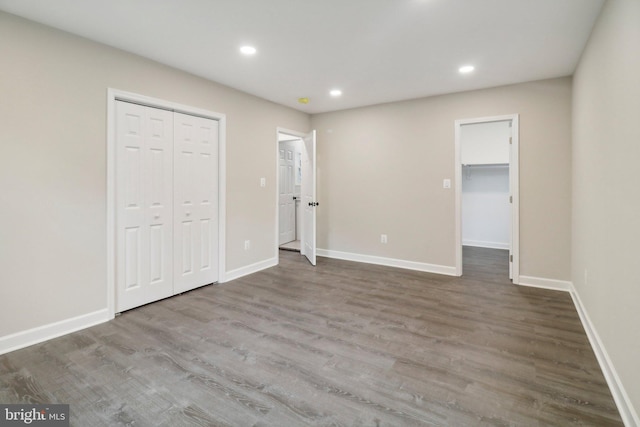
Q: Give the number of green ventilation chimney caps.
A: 0